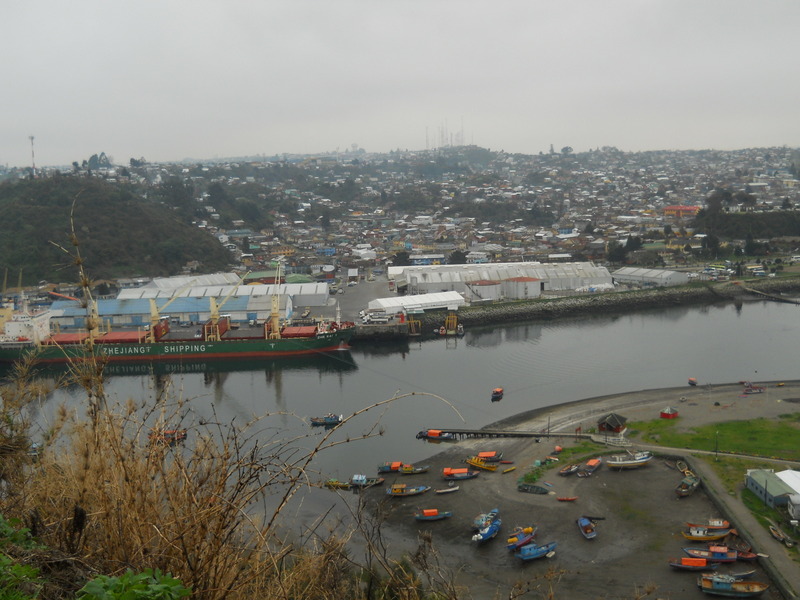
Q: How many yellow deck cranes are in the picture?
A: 4